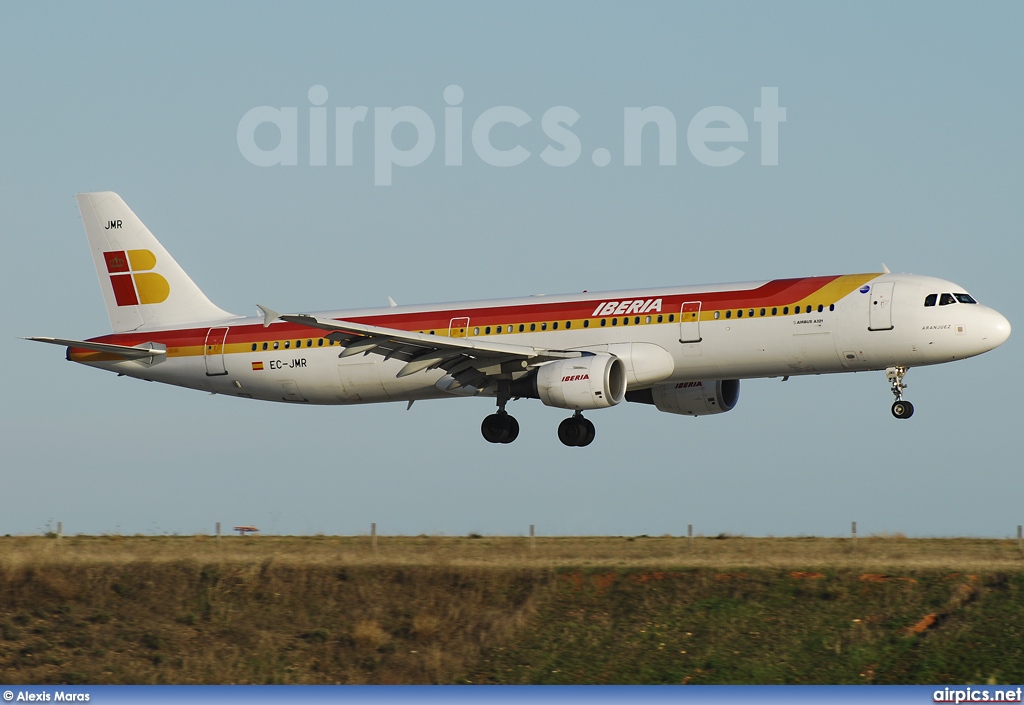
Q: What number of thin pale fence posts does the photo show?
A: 7